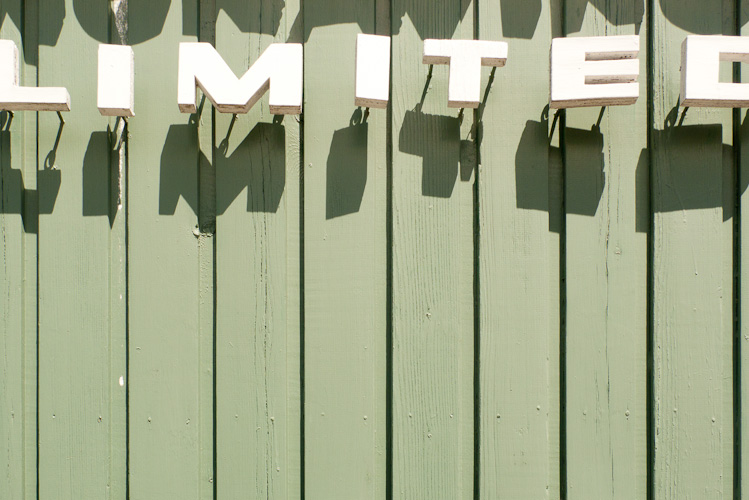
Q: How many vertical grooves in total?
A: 9